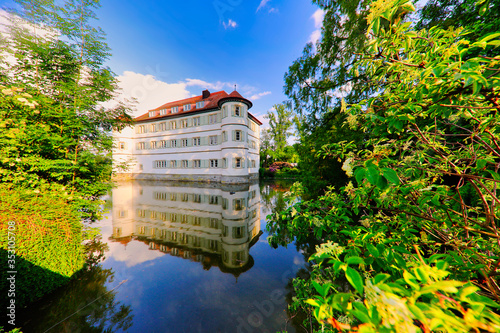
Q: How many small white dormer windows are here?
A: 5